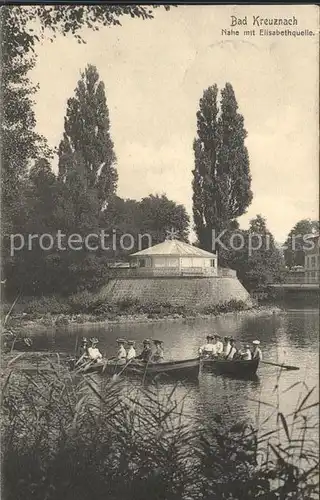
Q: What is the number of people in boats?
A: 12